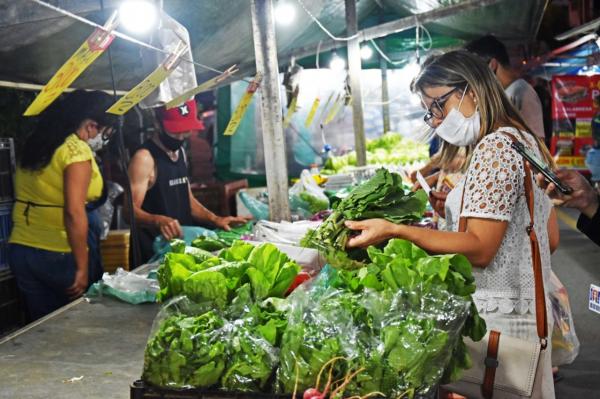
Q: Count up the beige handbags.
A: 1